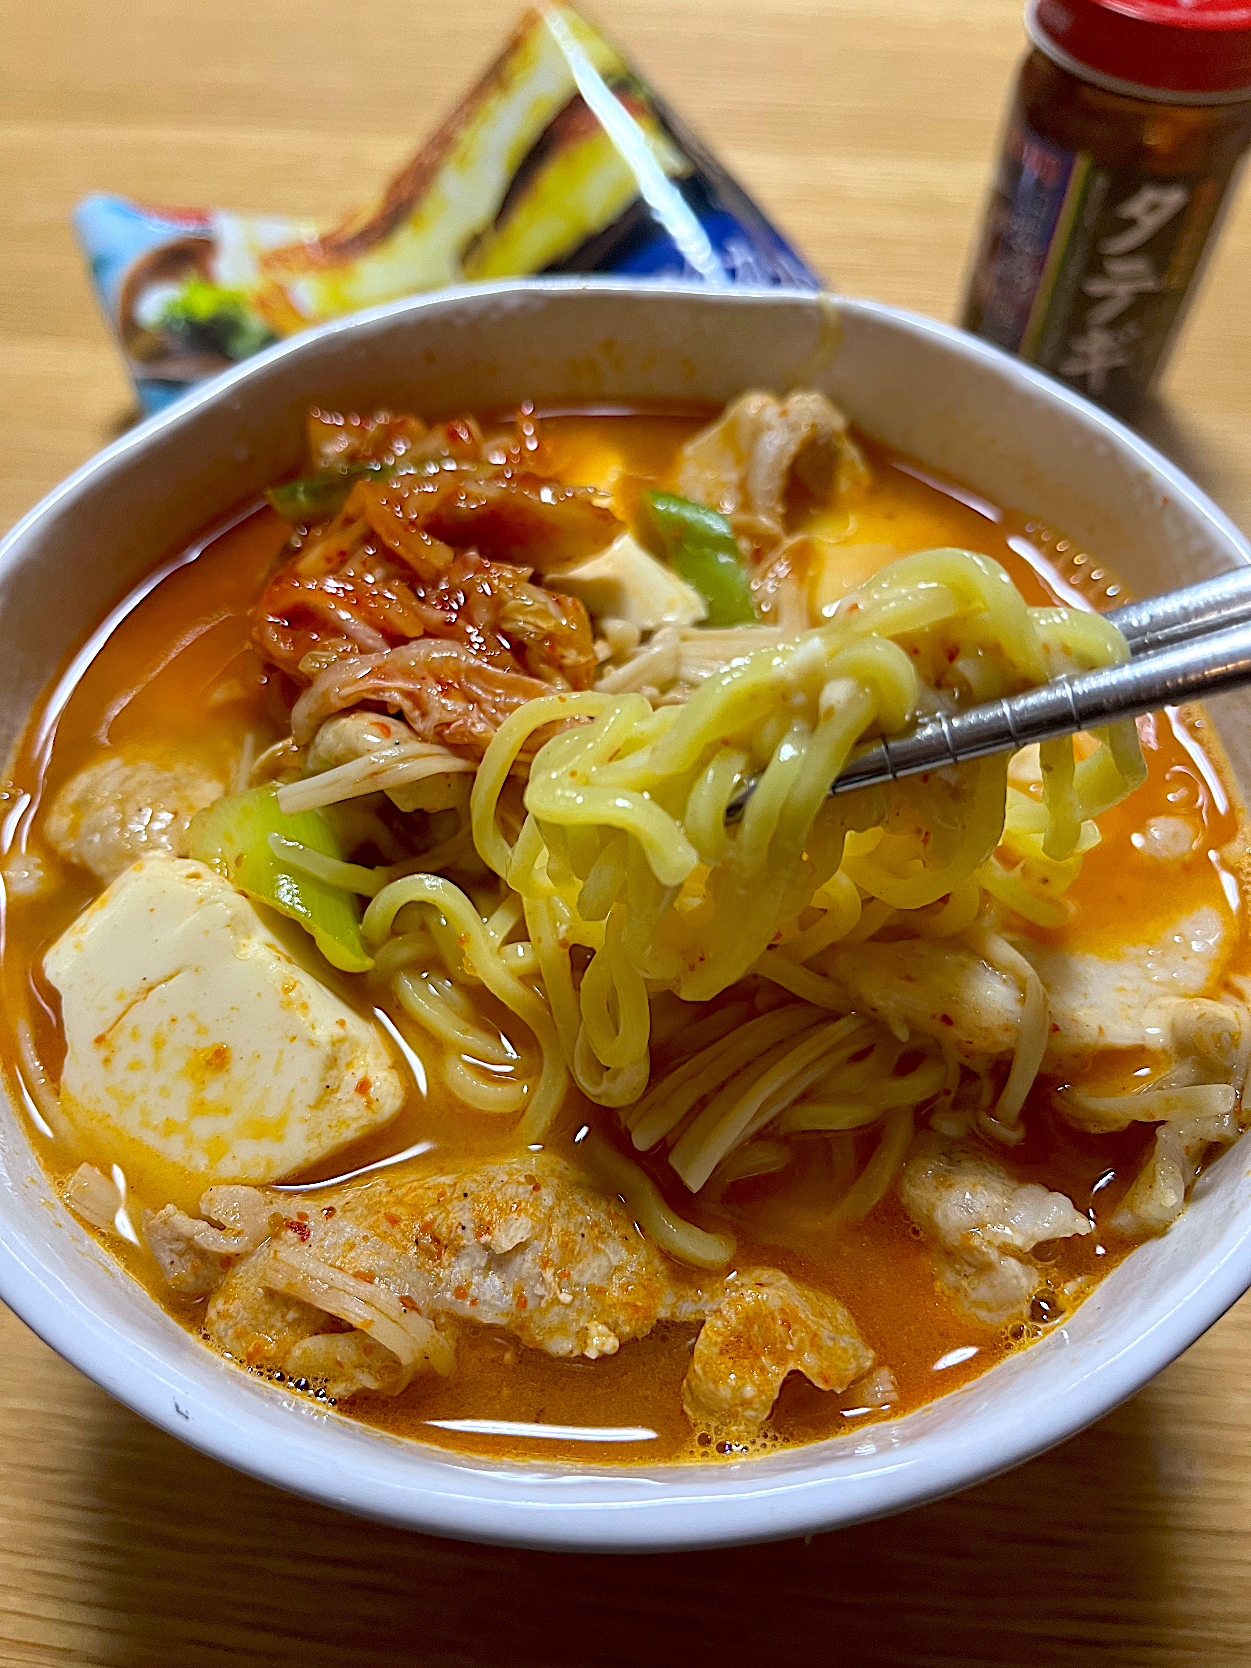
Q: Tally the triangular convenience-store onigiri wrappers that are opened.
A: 0